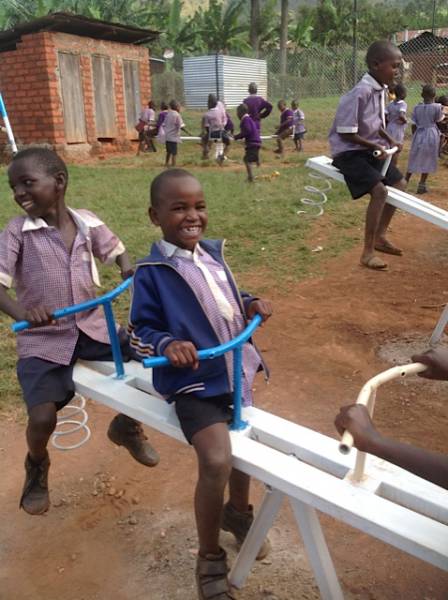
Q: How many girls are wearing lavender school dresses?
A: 2